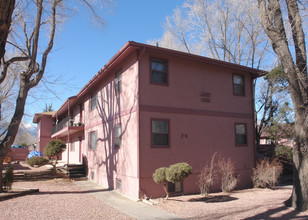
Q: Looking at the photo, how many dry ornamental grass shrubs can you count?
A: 3